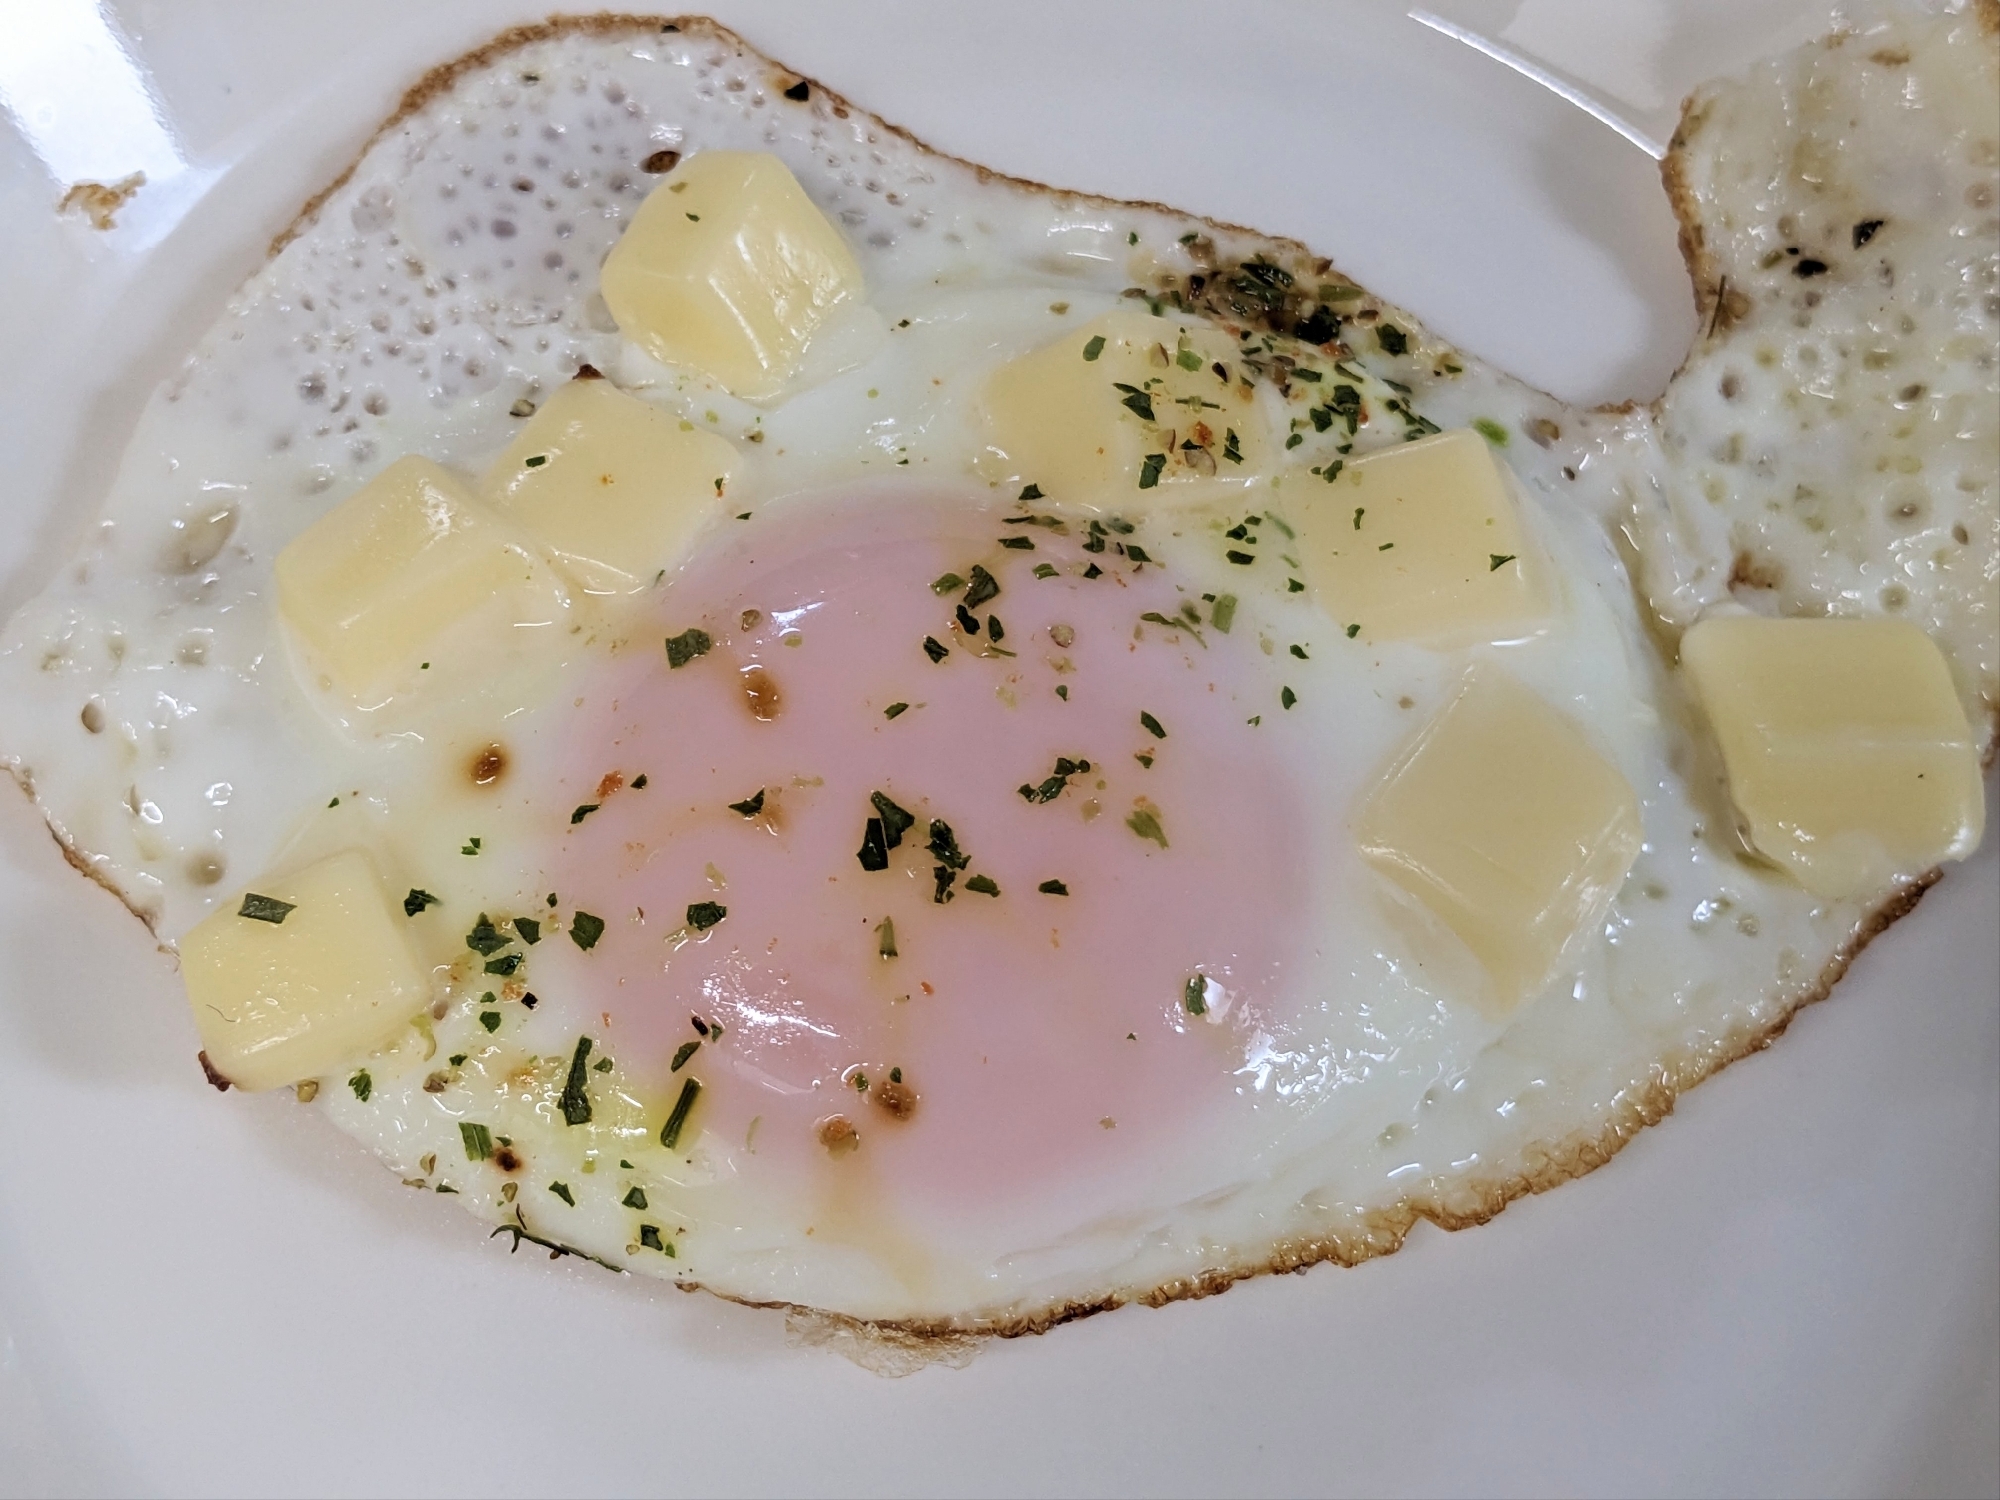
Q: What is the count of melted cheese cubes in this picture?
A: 8